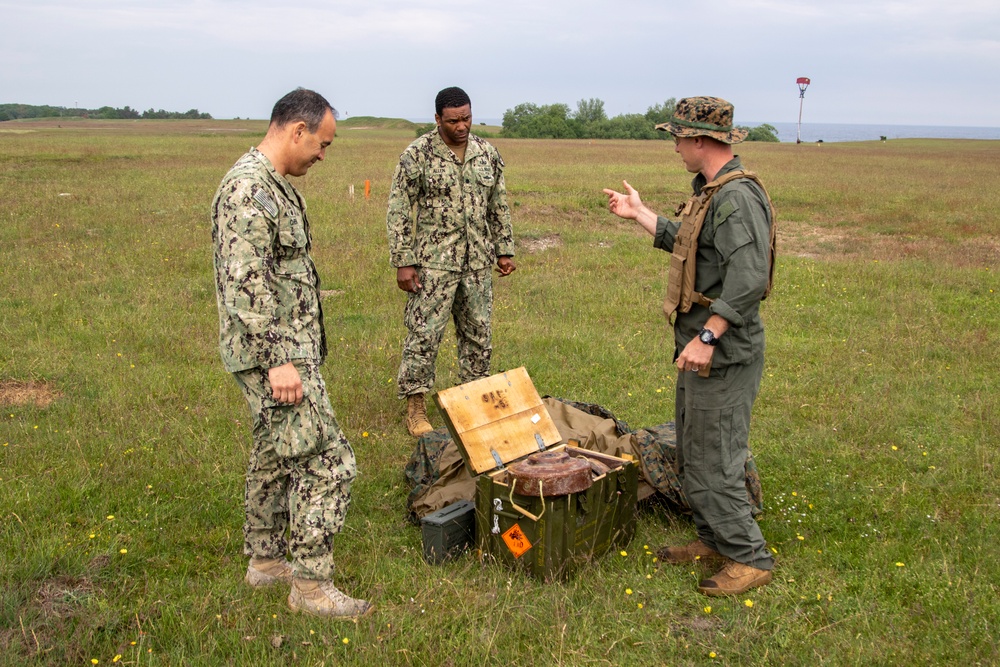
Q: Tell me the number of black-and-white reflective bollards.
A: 0